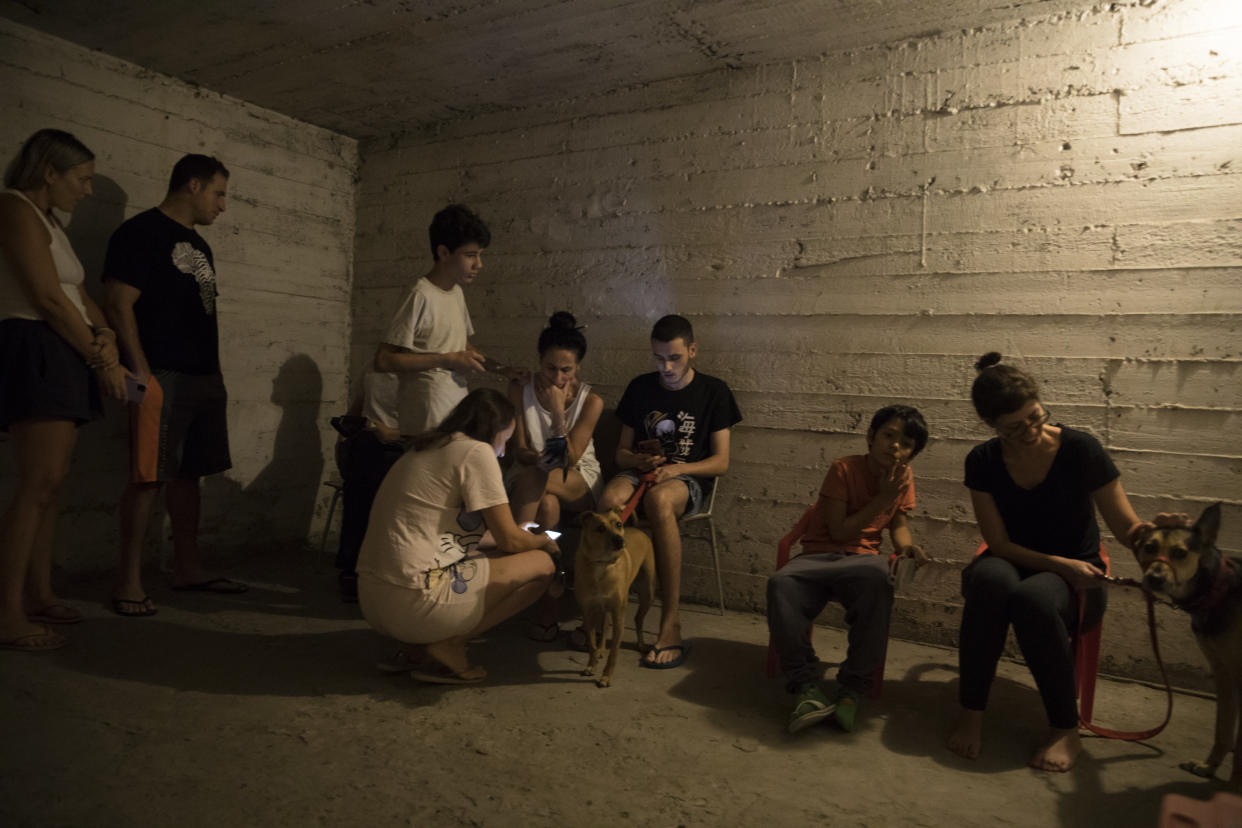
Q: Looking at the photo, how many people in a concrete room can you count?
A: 9